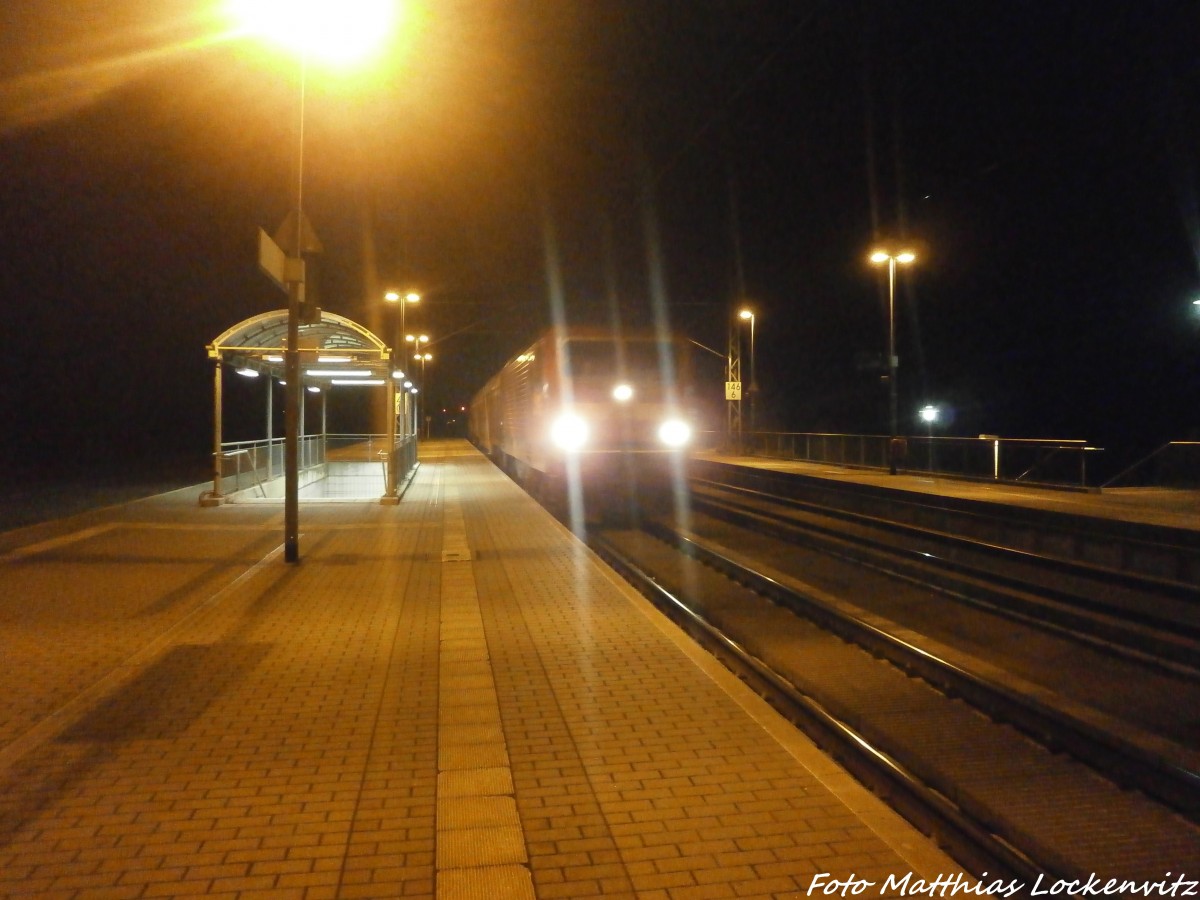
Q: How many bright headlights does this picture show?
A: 3